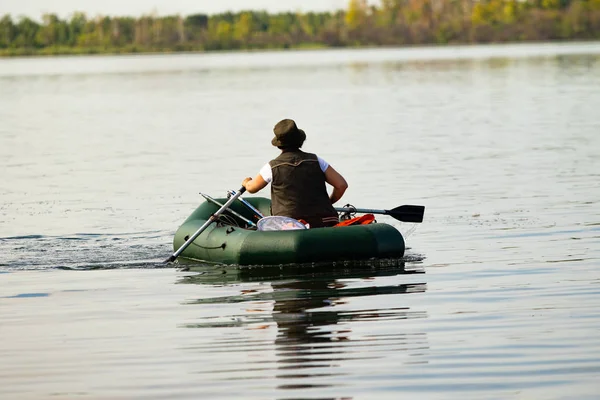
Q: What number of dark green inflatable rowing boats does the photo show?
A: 1